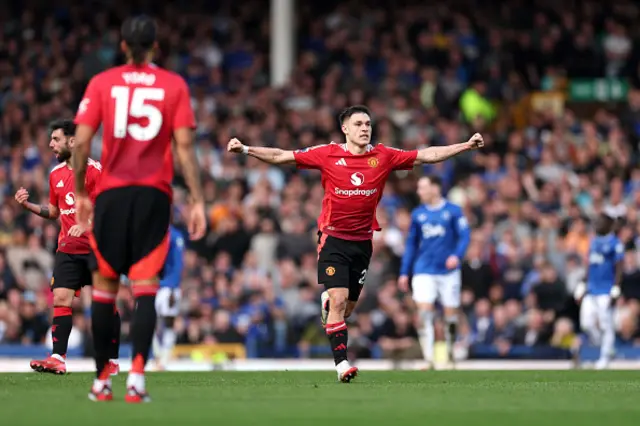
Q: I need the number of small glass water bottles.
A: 0